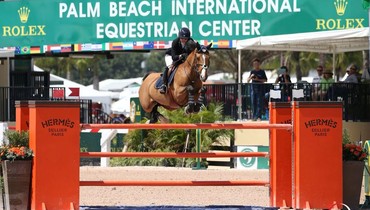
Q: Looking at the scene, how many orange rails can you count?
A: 3